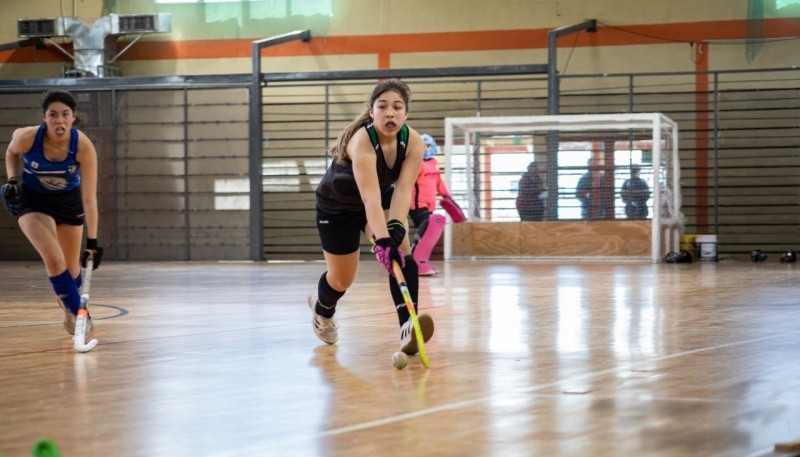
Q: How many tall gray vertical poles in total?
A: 2